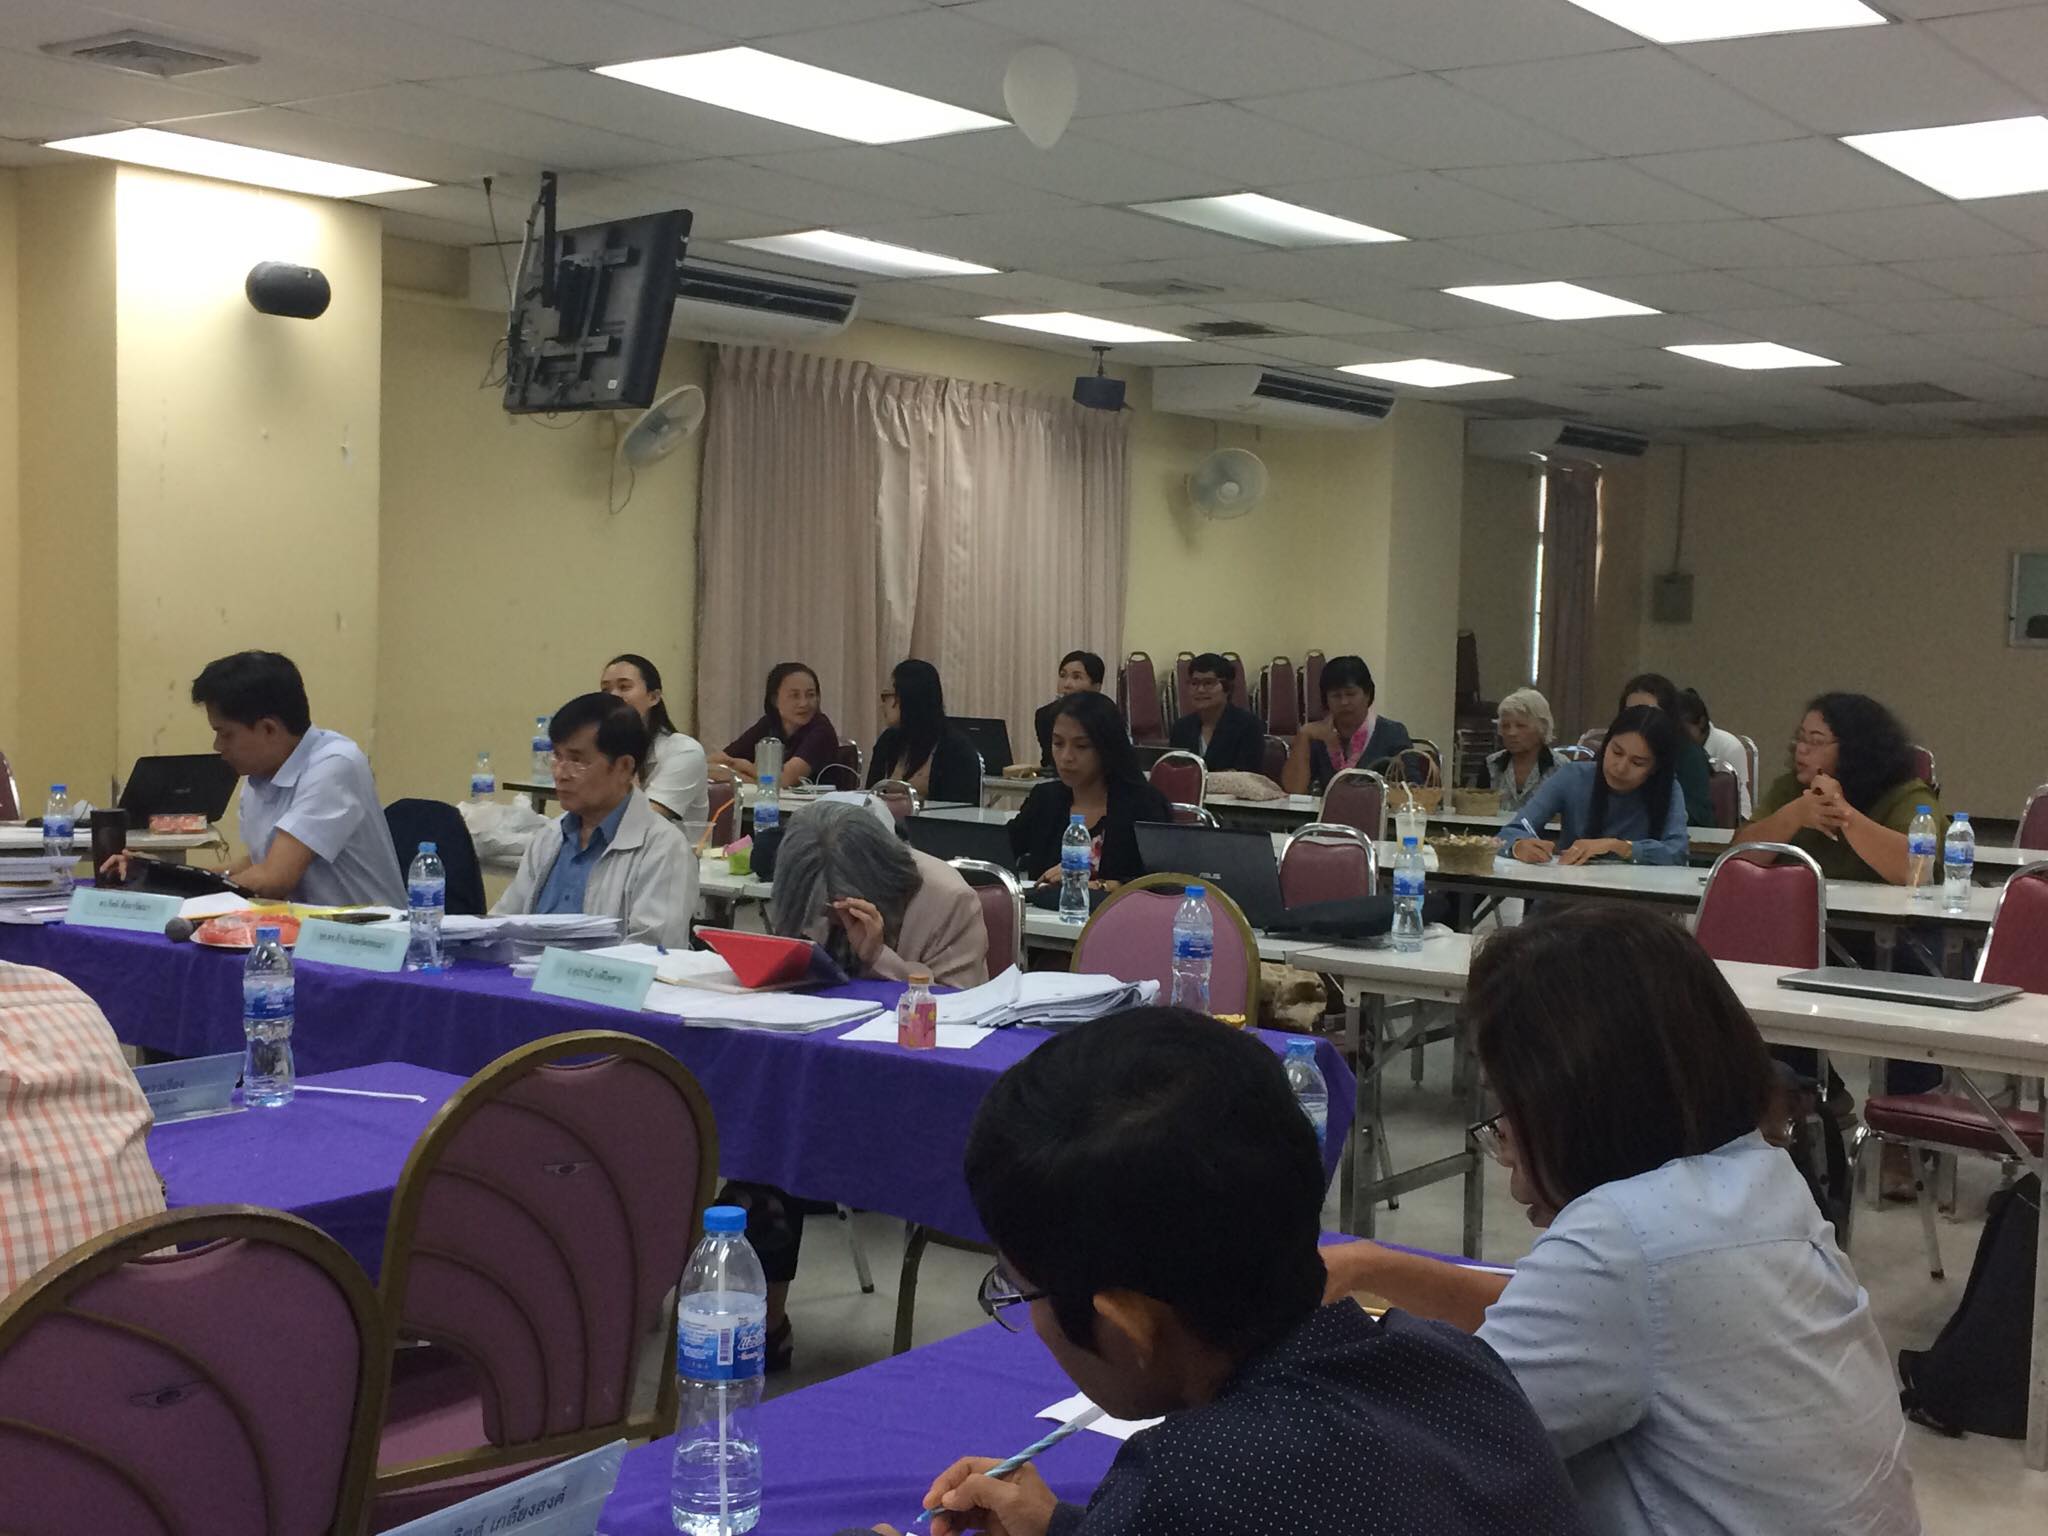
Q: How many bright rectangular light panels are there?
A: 10